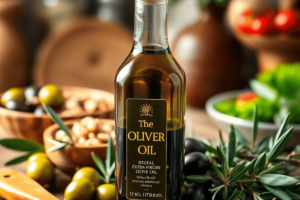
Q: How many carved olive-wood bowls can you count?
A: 2